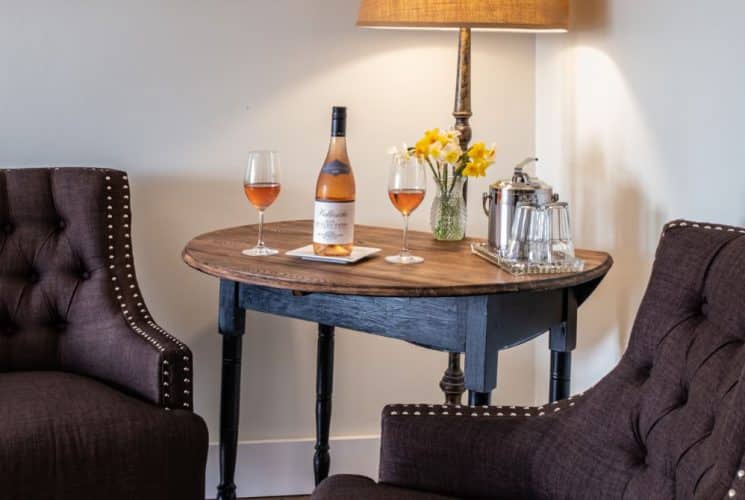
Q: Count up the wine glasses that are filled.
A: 2